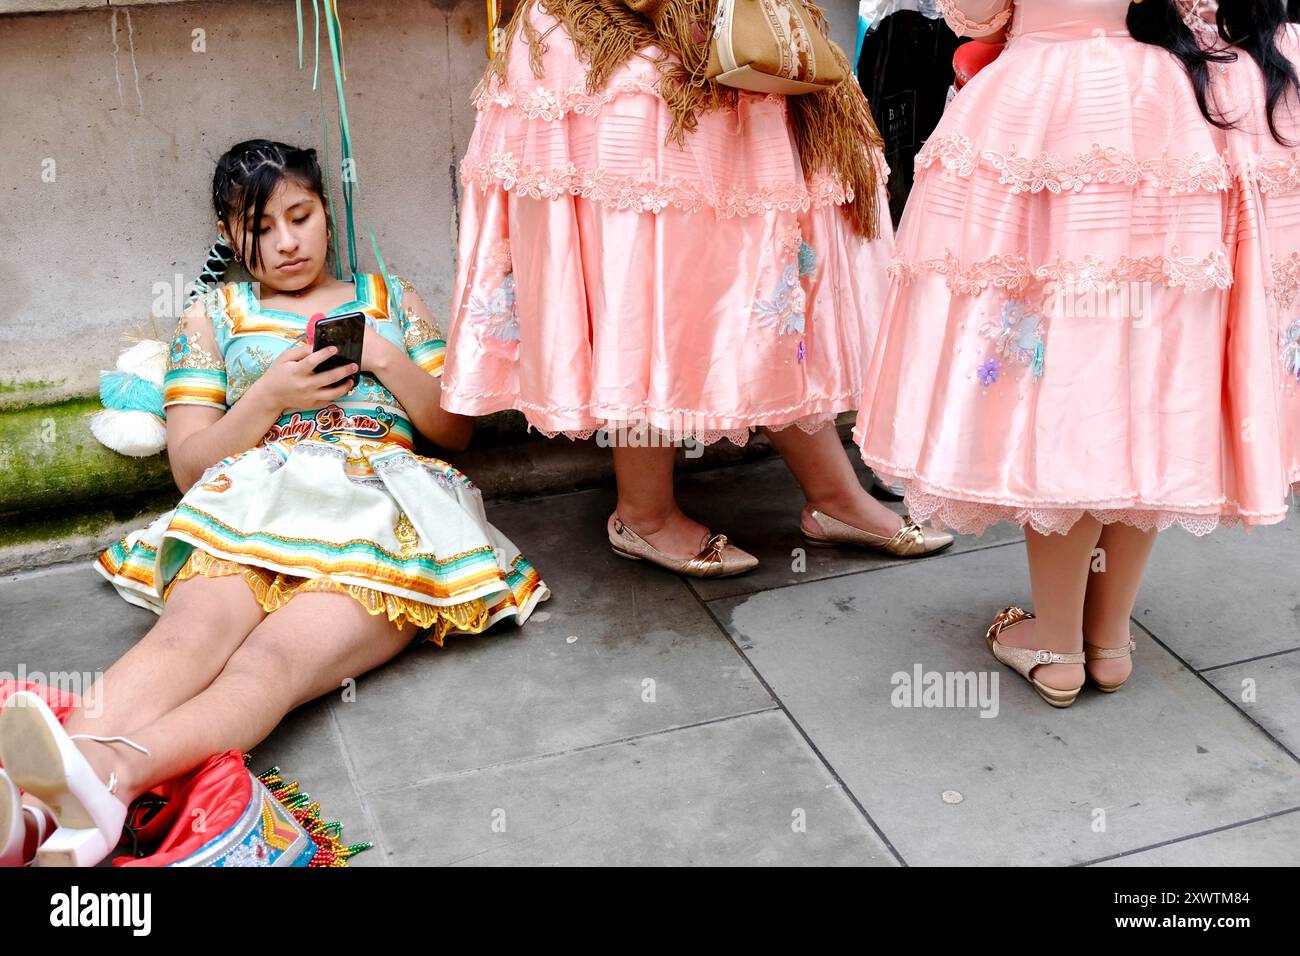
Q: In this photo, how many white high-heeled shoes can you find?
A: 2